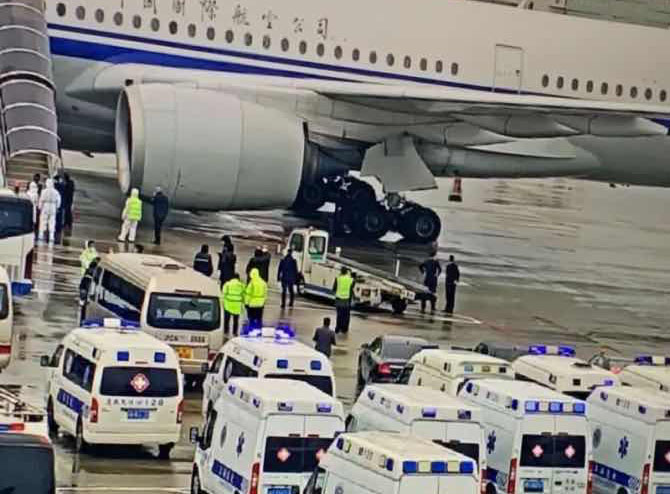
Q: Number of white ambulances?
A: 10